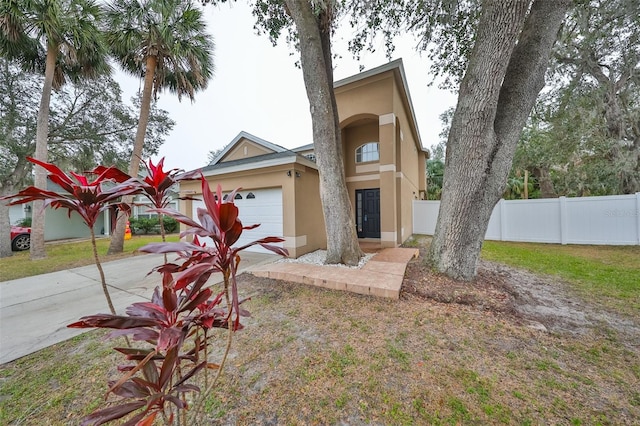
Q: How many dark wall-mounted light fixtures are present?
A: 2